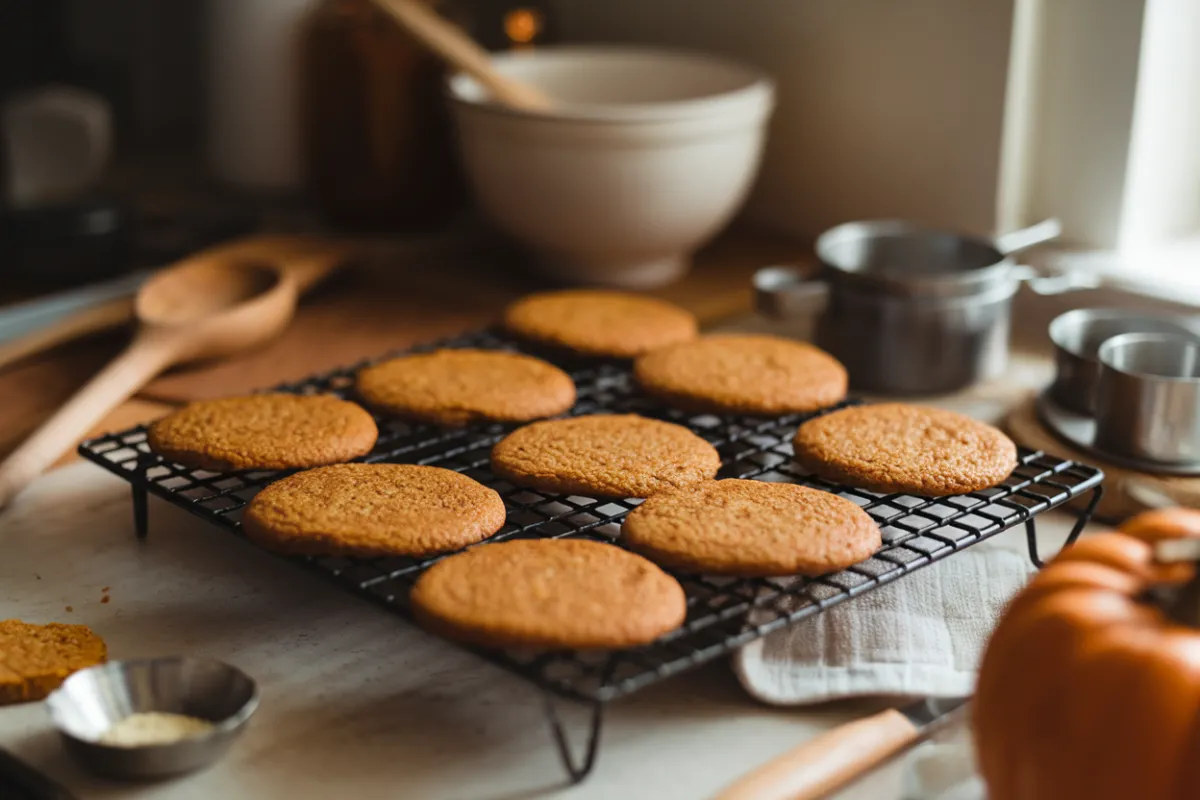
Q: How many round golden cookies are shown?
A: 9